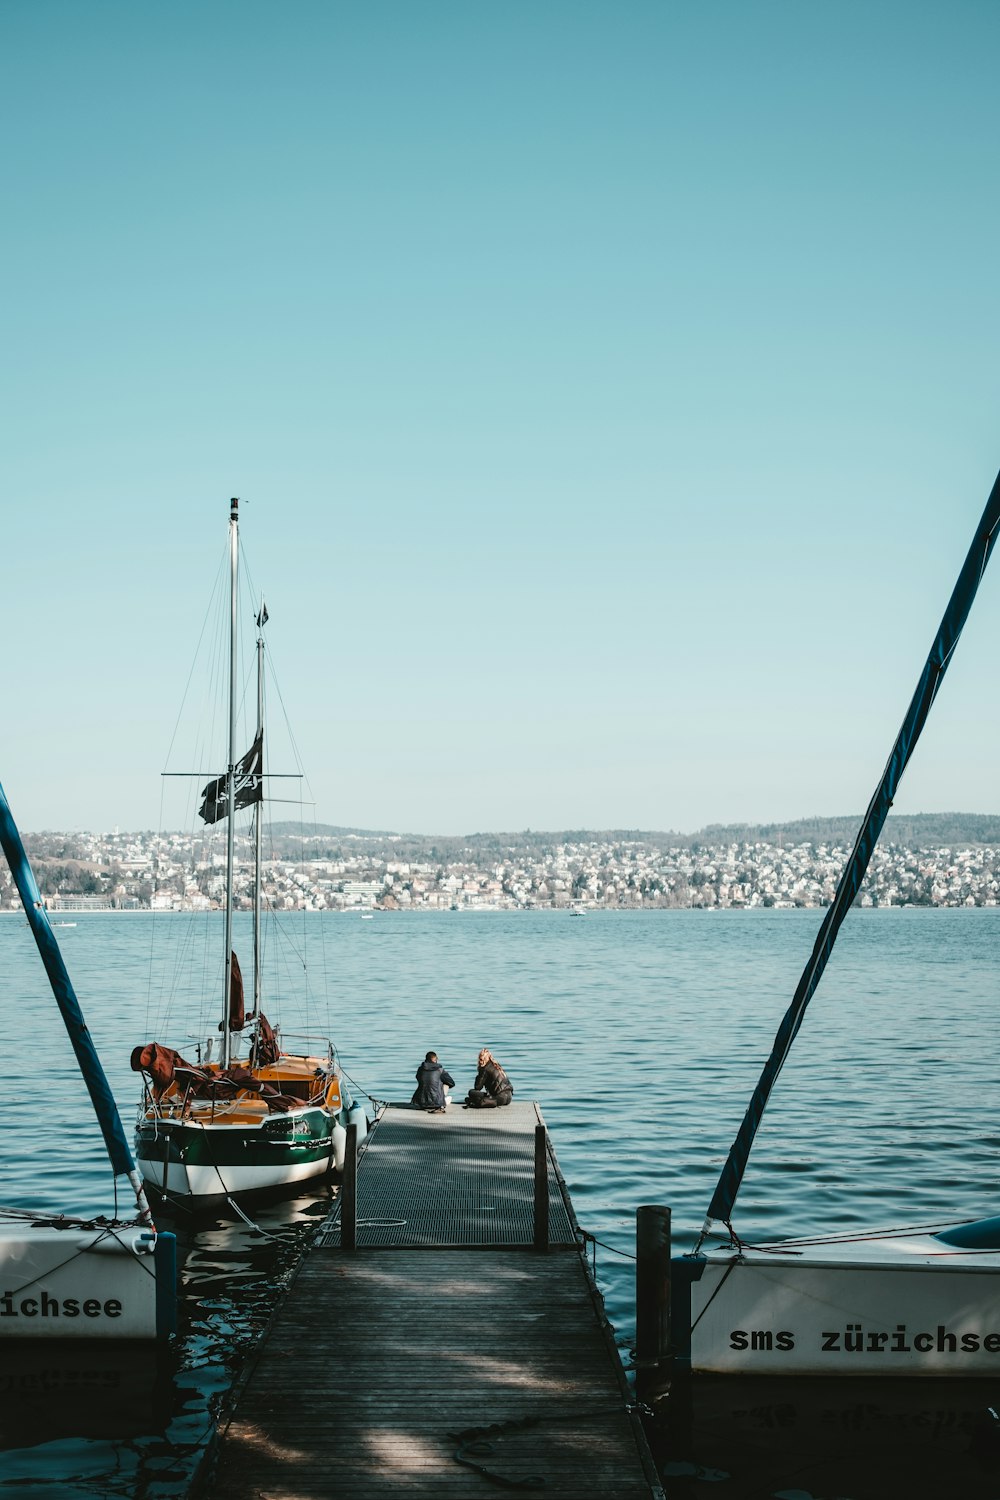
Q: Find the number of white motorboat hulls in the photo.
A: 2